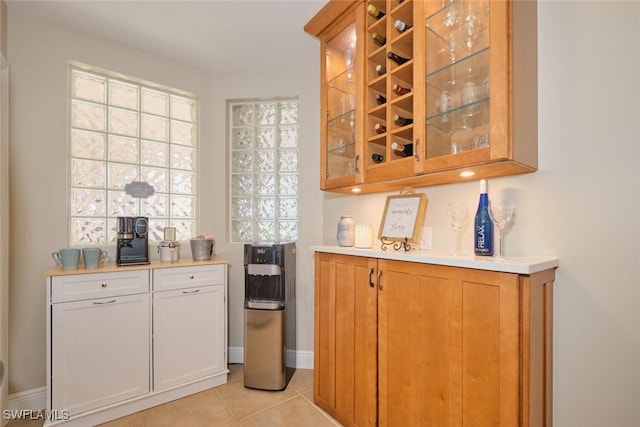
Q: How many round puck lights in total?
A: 2